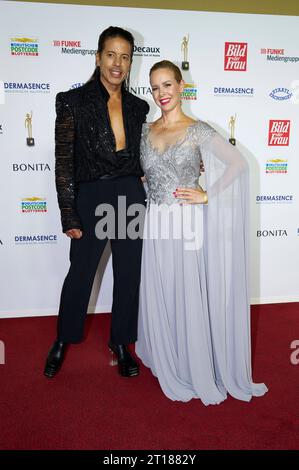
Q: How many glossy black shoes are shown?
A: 2